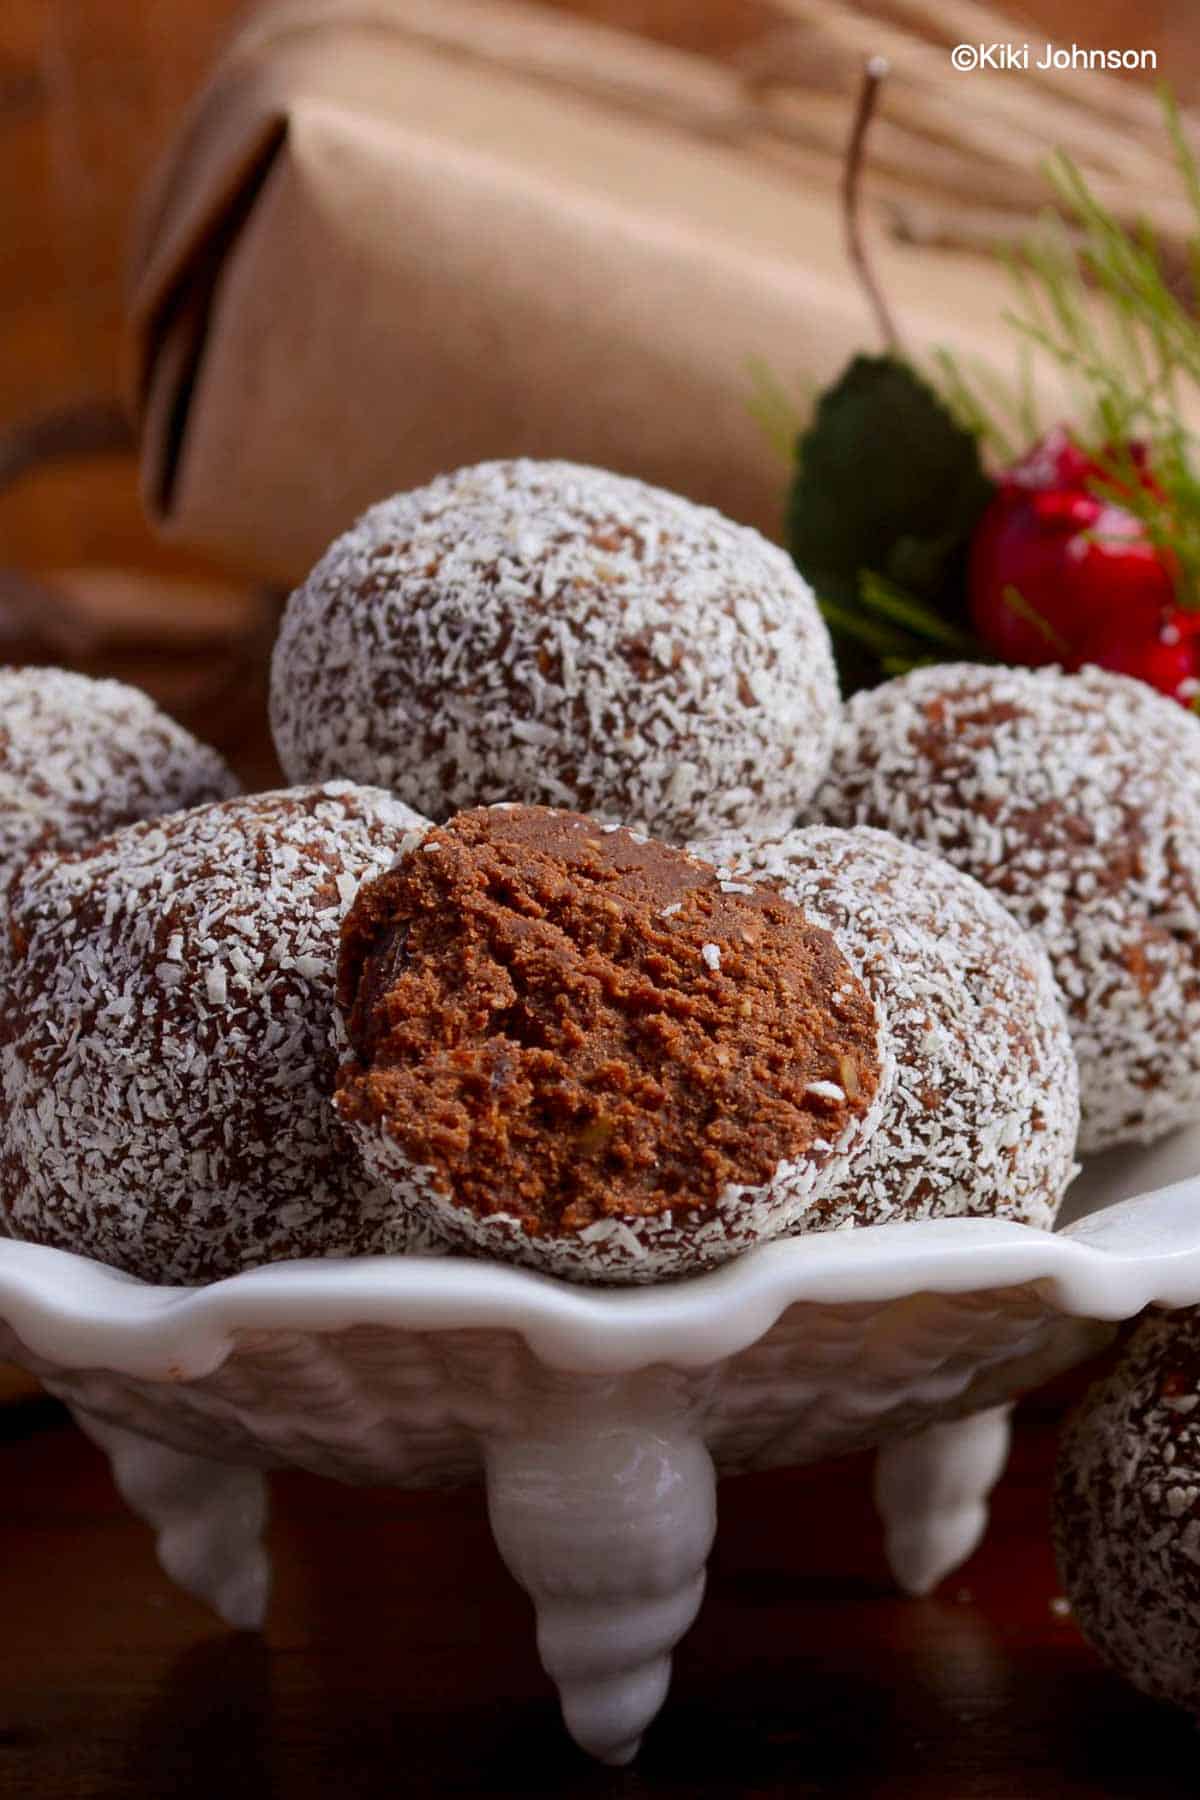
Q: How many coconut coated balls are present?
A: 7